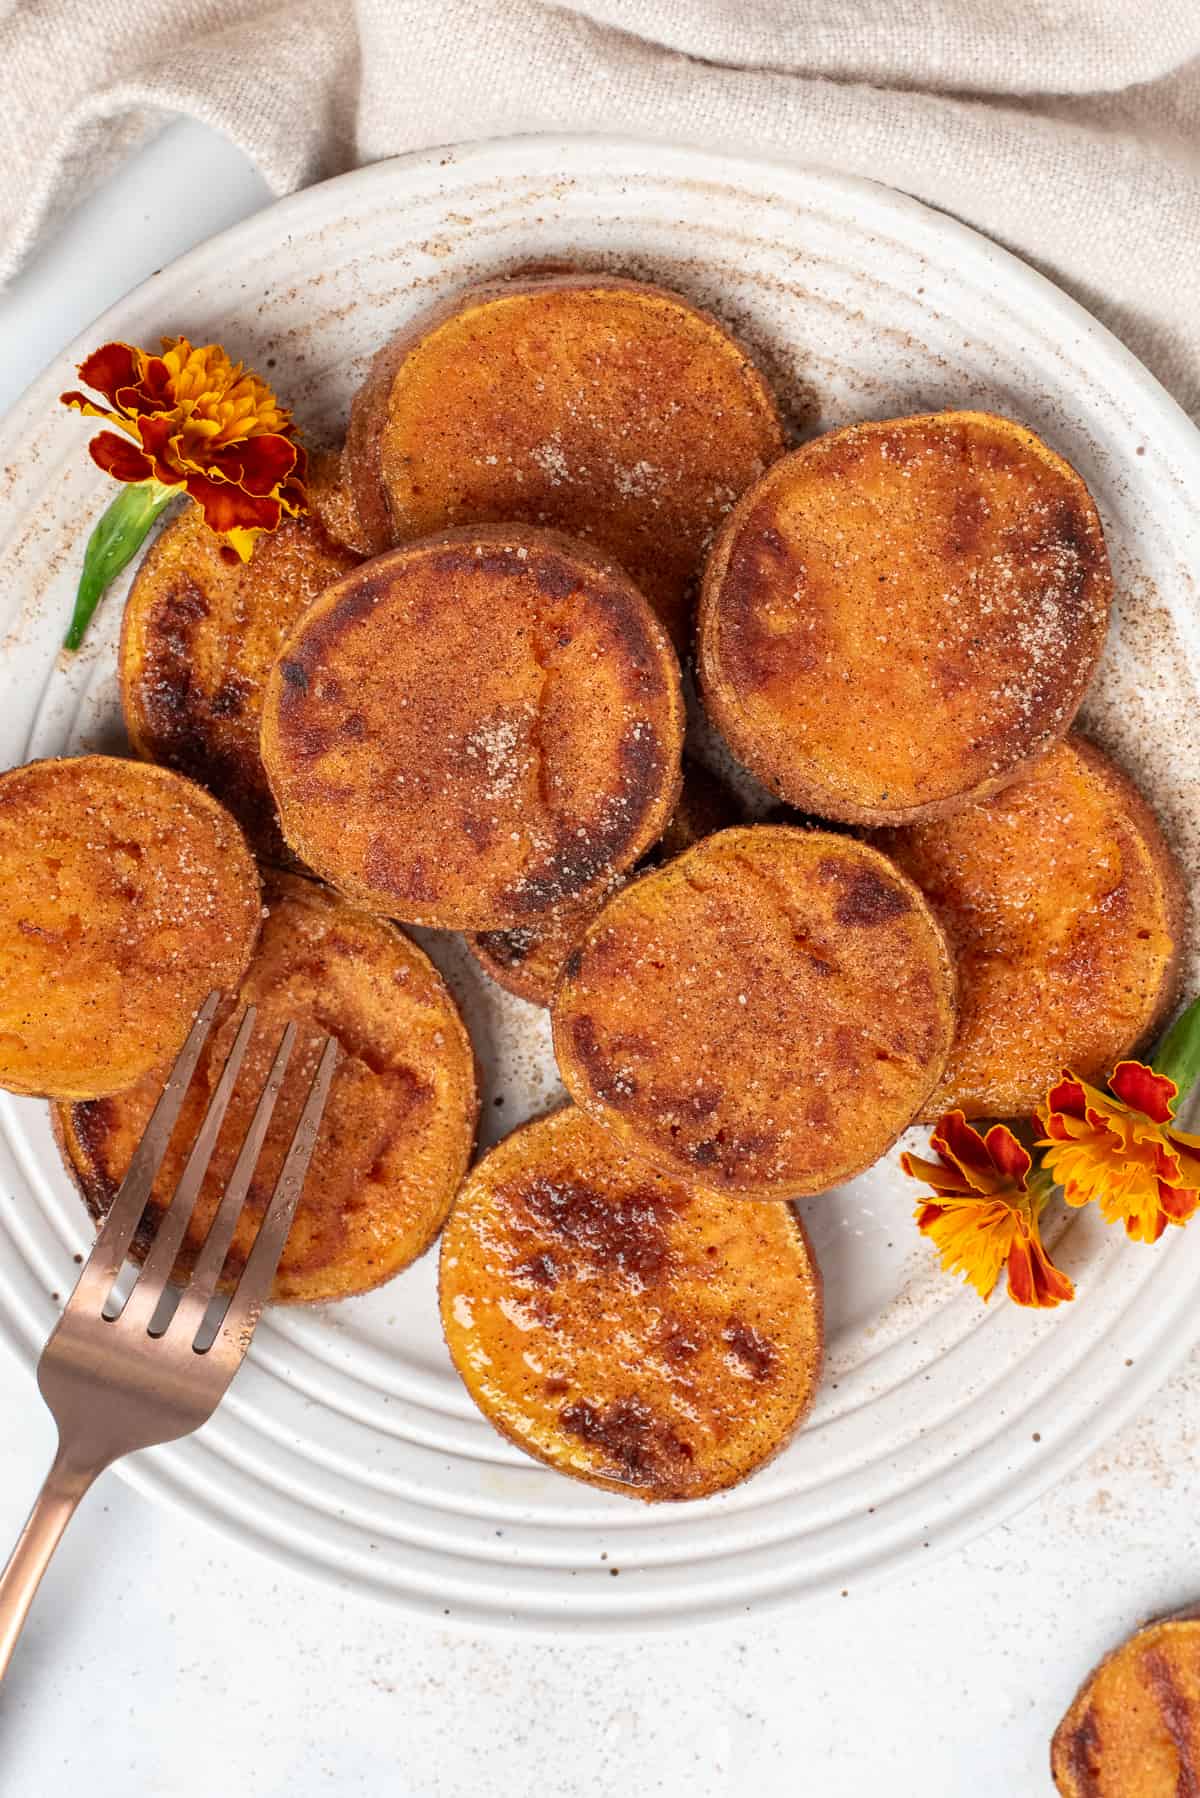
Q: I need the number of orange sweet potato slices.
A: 11